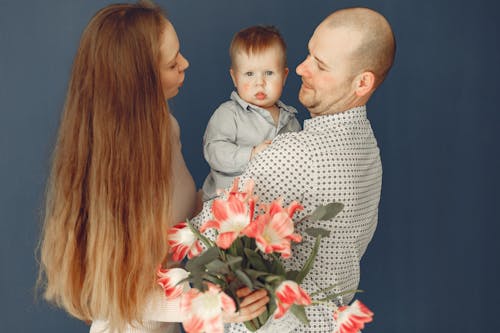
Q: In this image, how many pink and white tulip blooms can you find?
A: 7